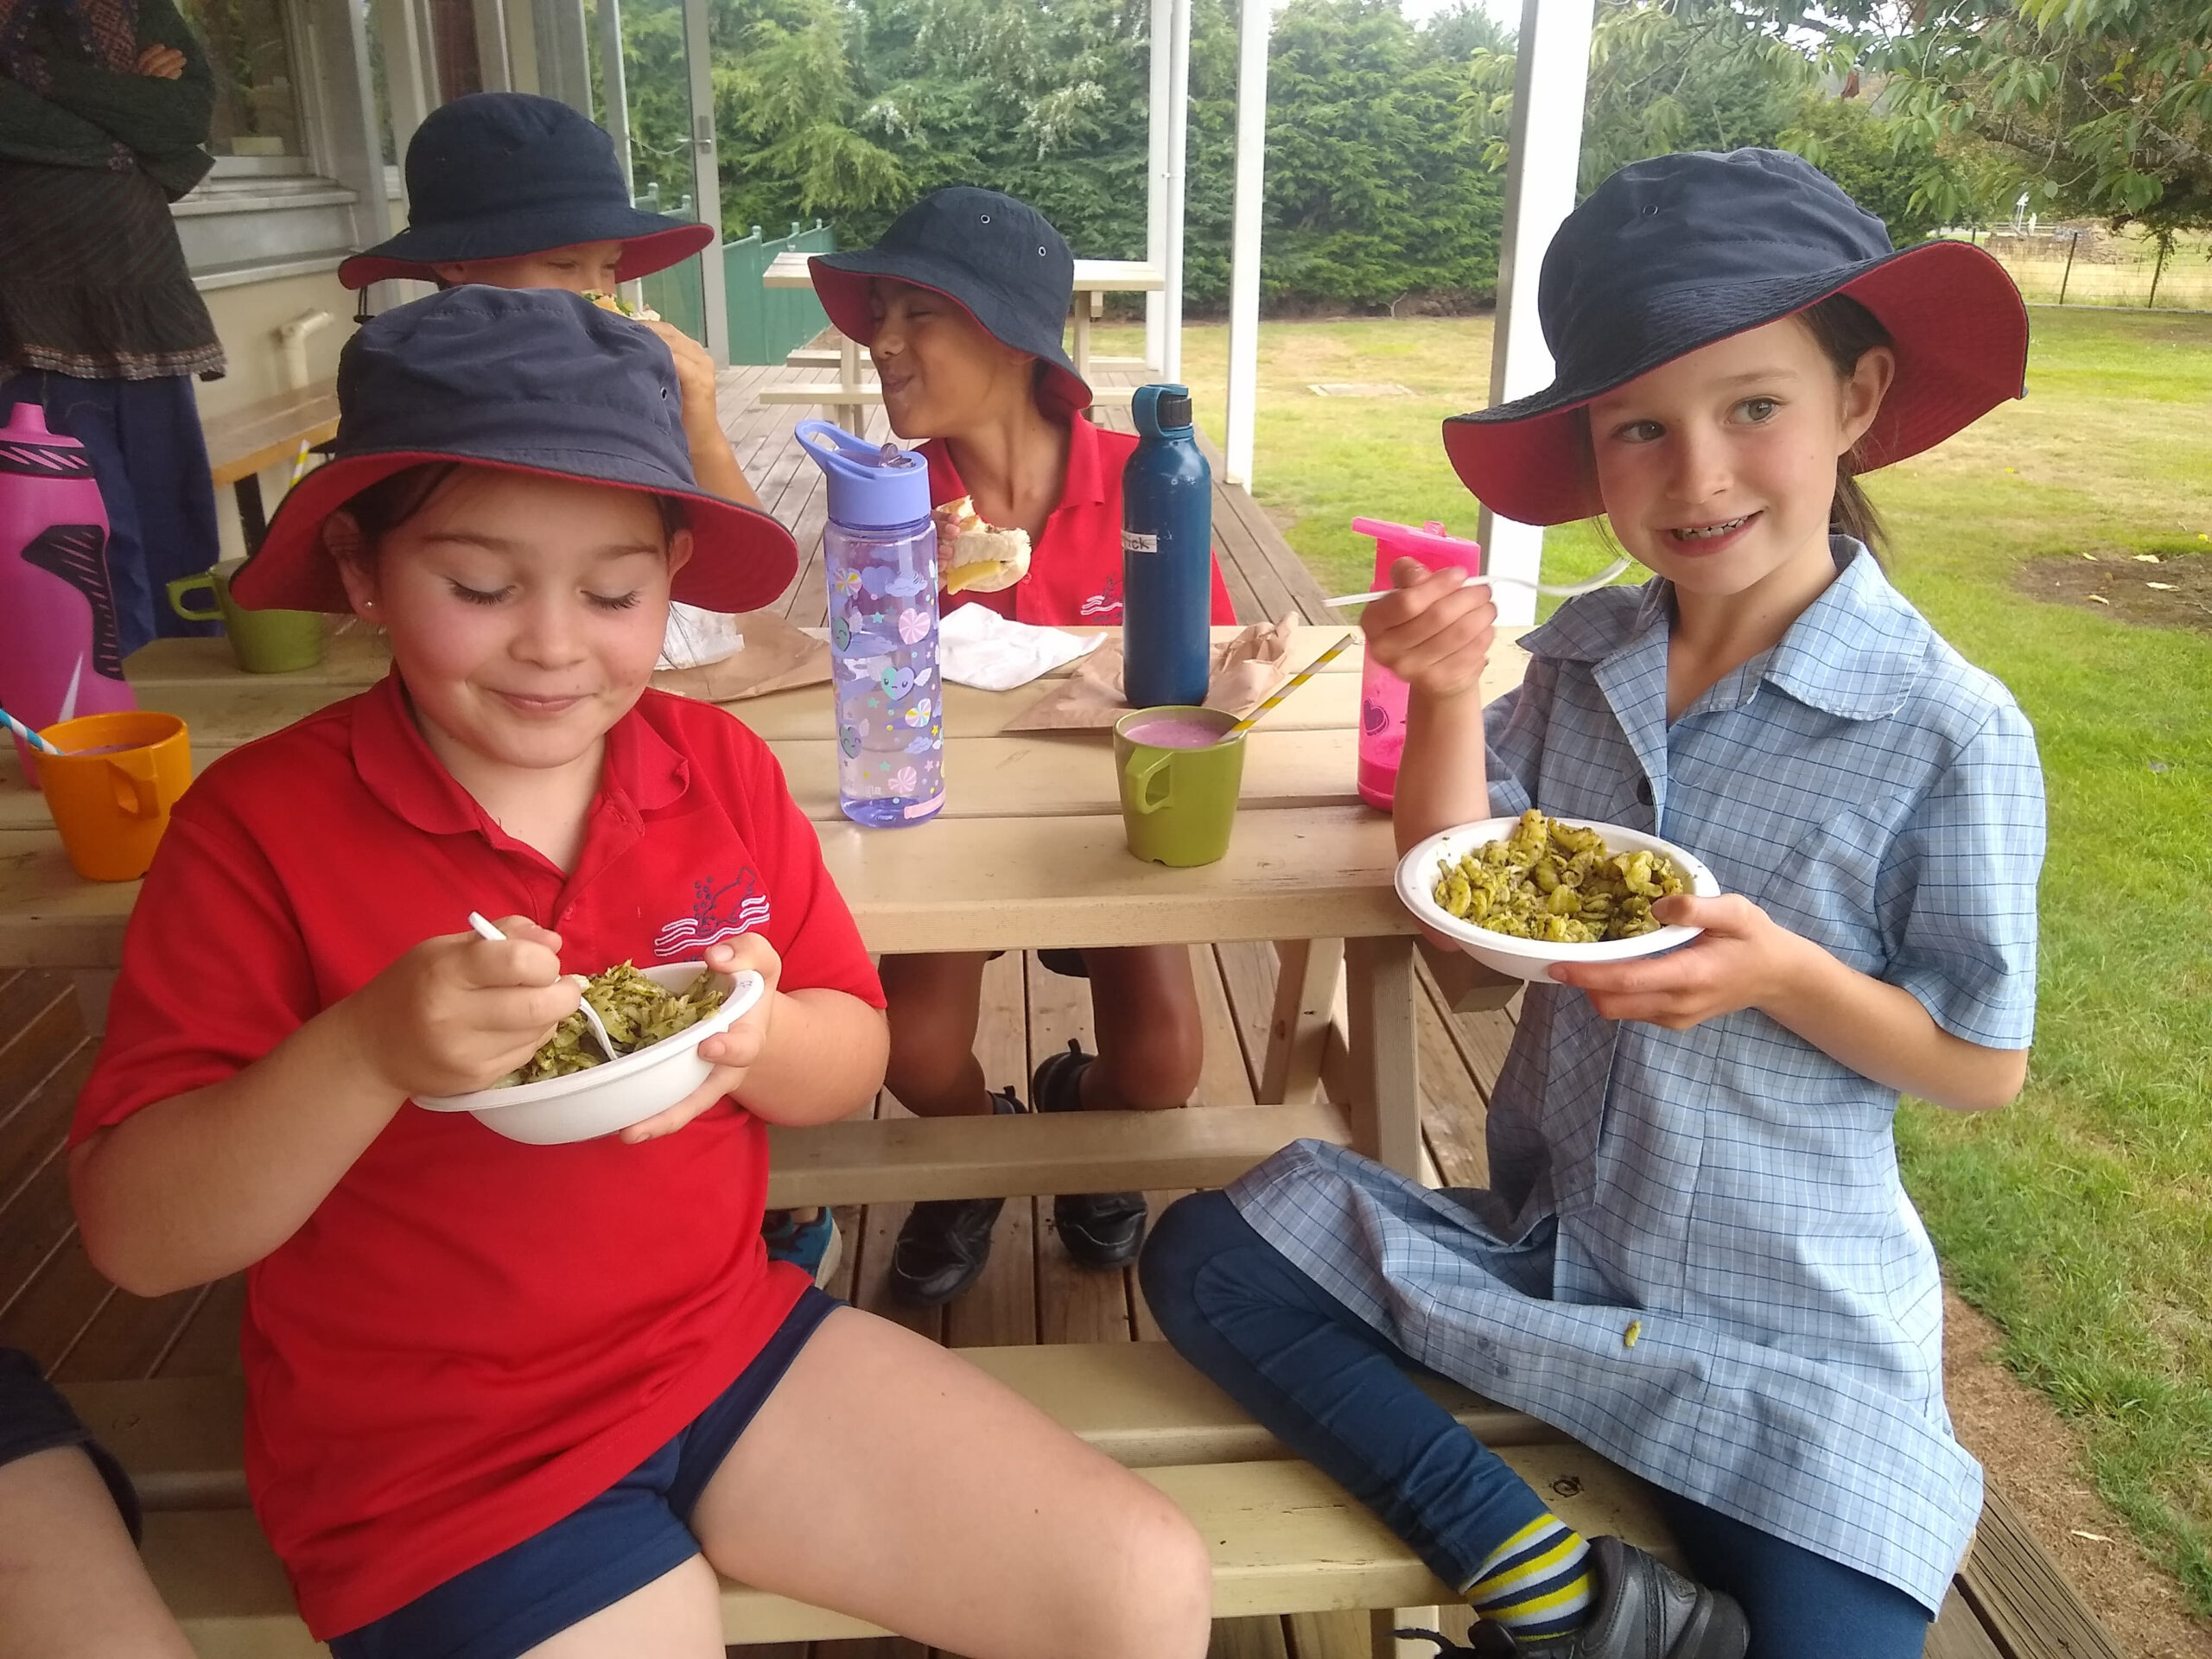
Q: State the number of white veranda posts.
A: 3